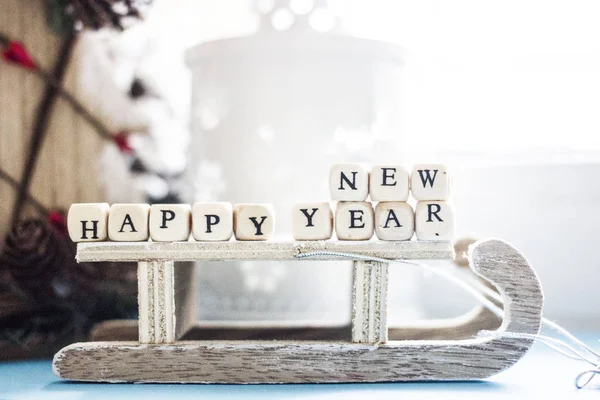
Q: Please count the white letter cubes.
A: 12